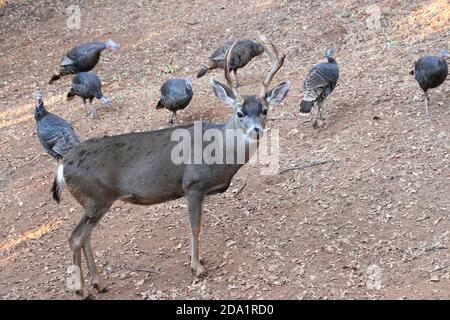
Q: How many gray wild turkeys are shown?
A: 7